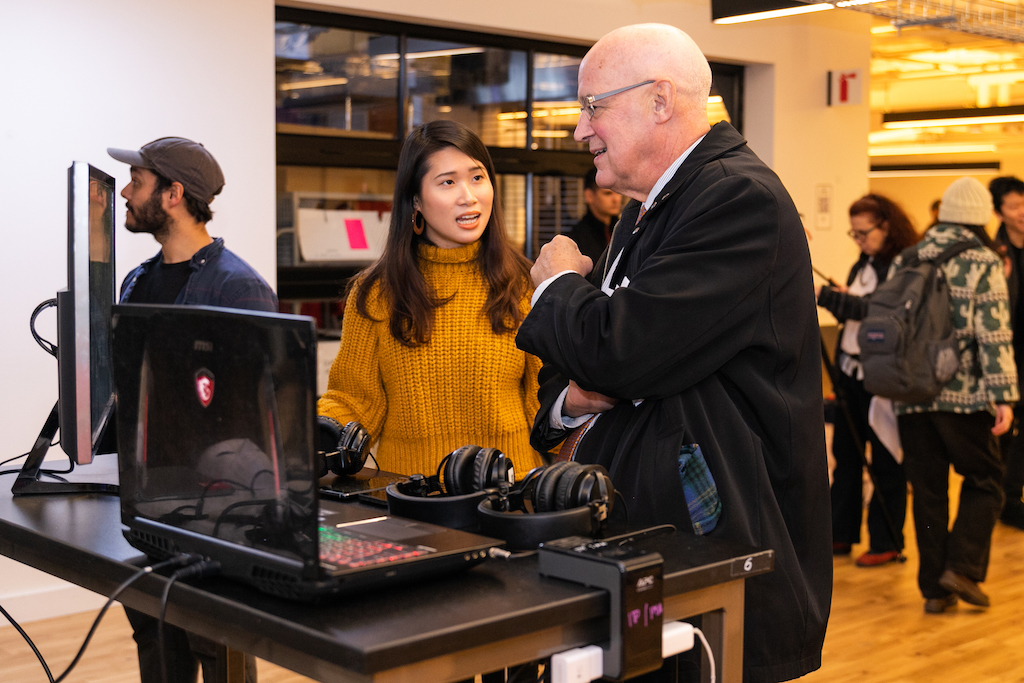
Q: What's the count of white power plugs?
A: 2